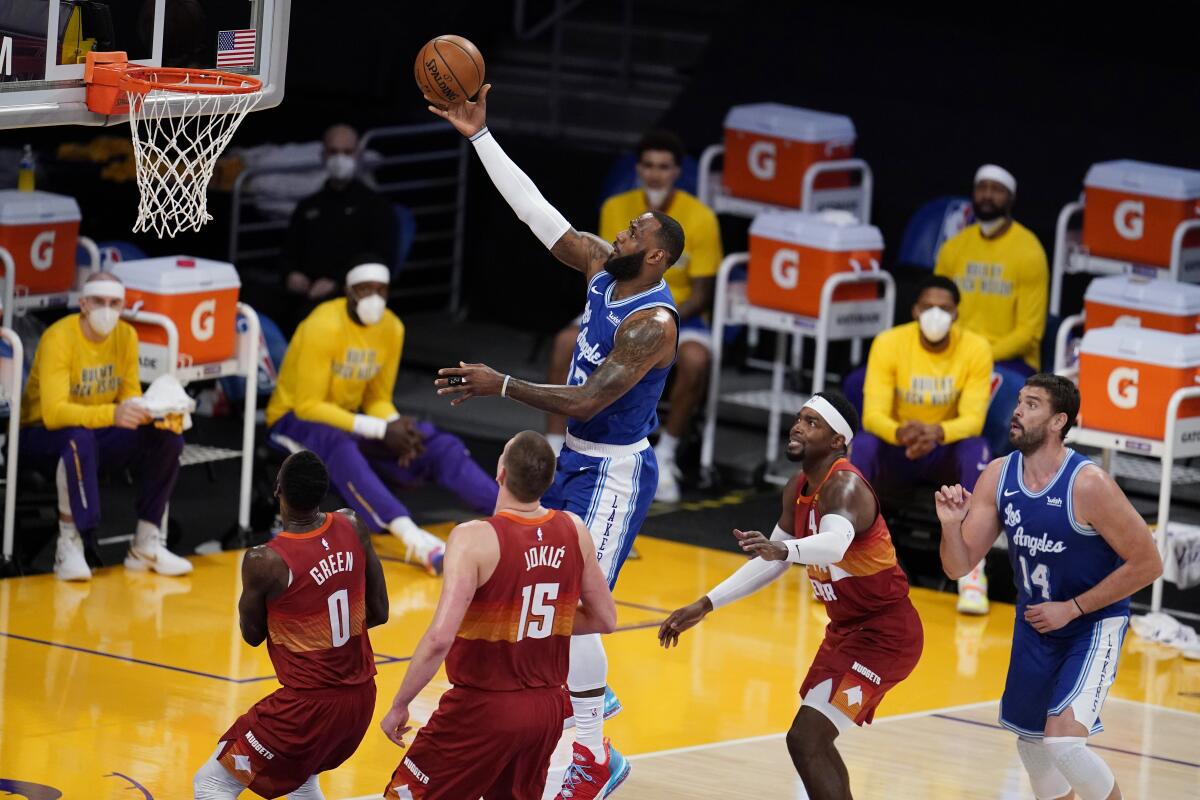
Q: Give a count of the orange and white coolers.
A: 7